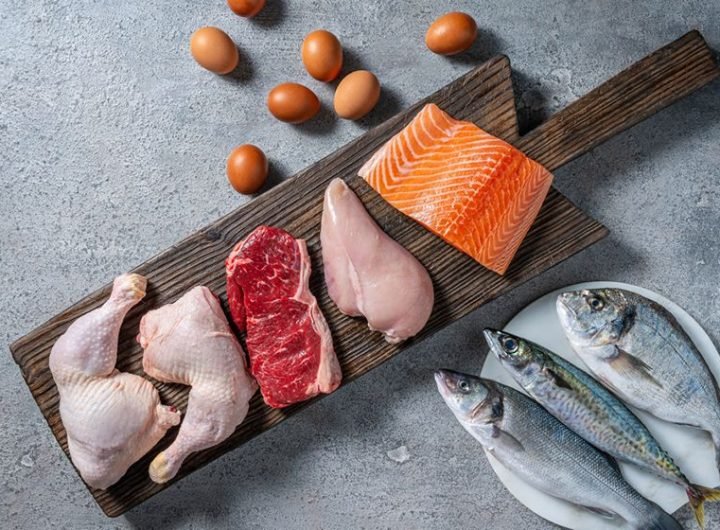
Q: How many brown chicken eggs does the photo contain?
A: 7